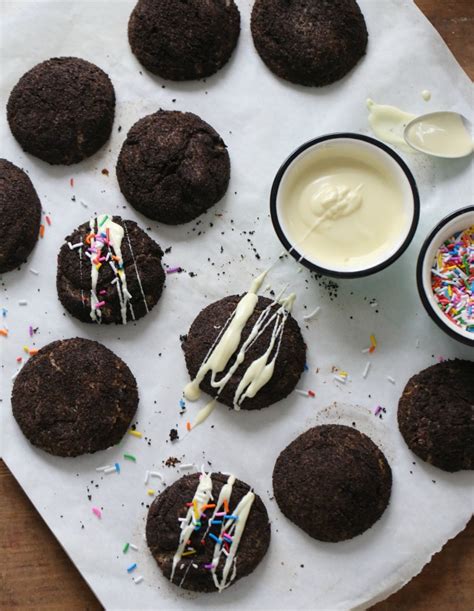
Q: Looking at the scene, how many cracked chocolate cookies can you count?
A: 11